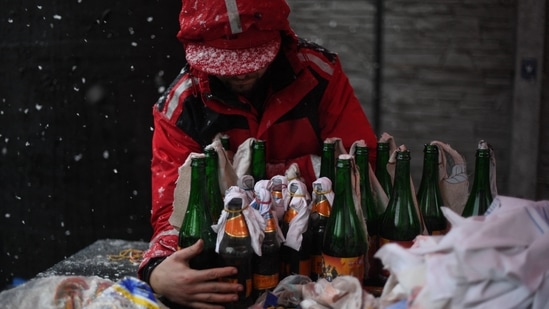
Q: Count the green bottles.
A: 11